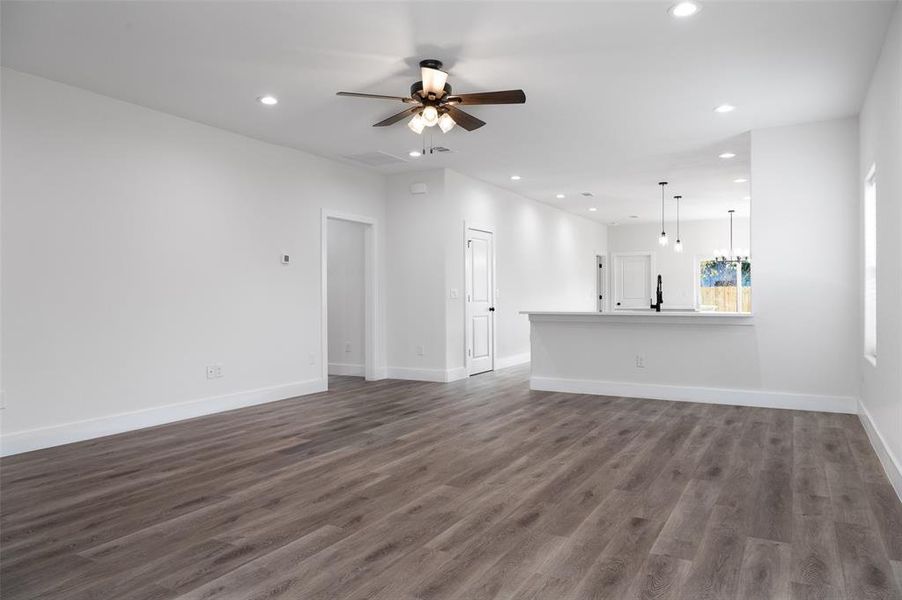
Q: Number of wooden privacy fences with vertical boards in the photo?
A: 1